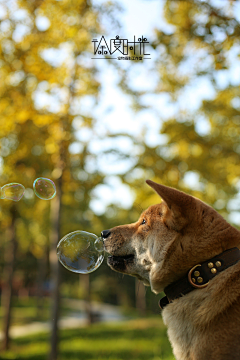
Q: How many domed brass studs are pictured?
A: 6